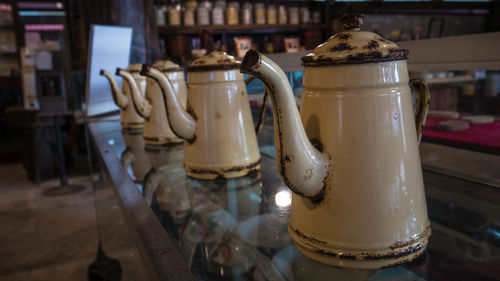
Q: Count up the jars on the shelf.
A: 13